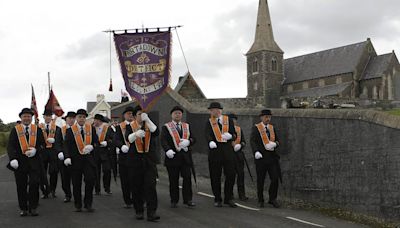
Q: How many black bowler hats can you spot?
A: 11